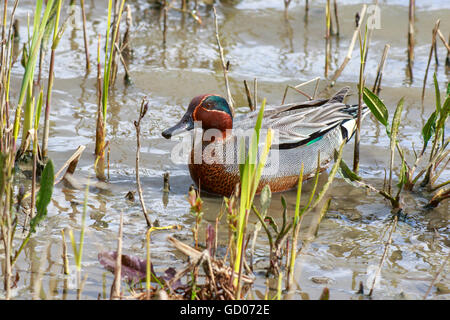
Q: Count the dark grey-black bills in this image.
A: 1